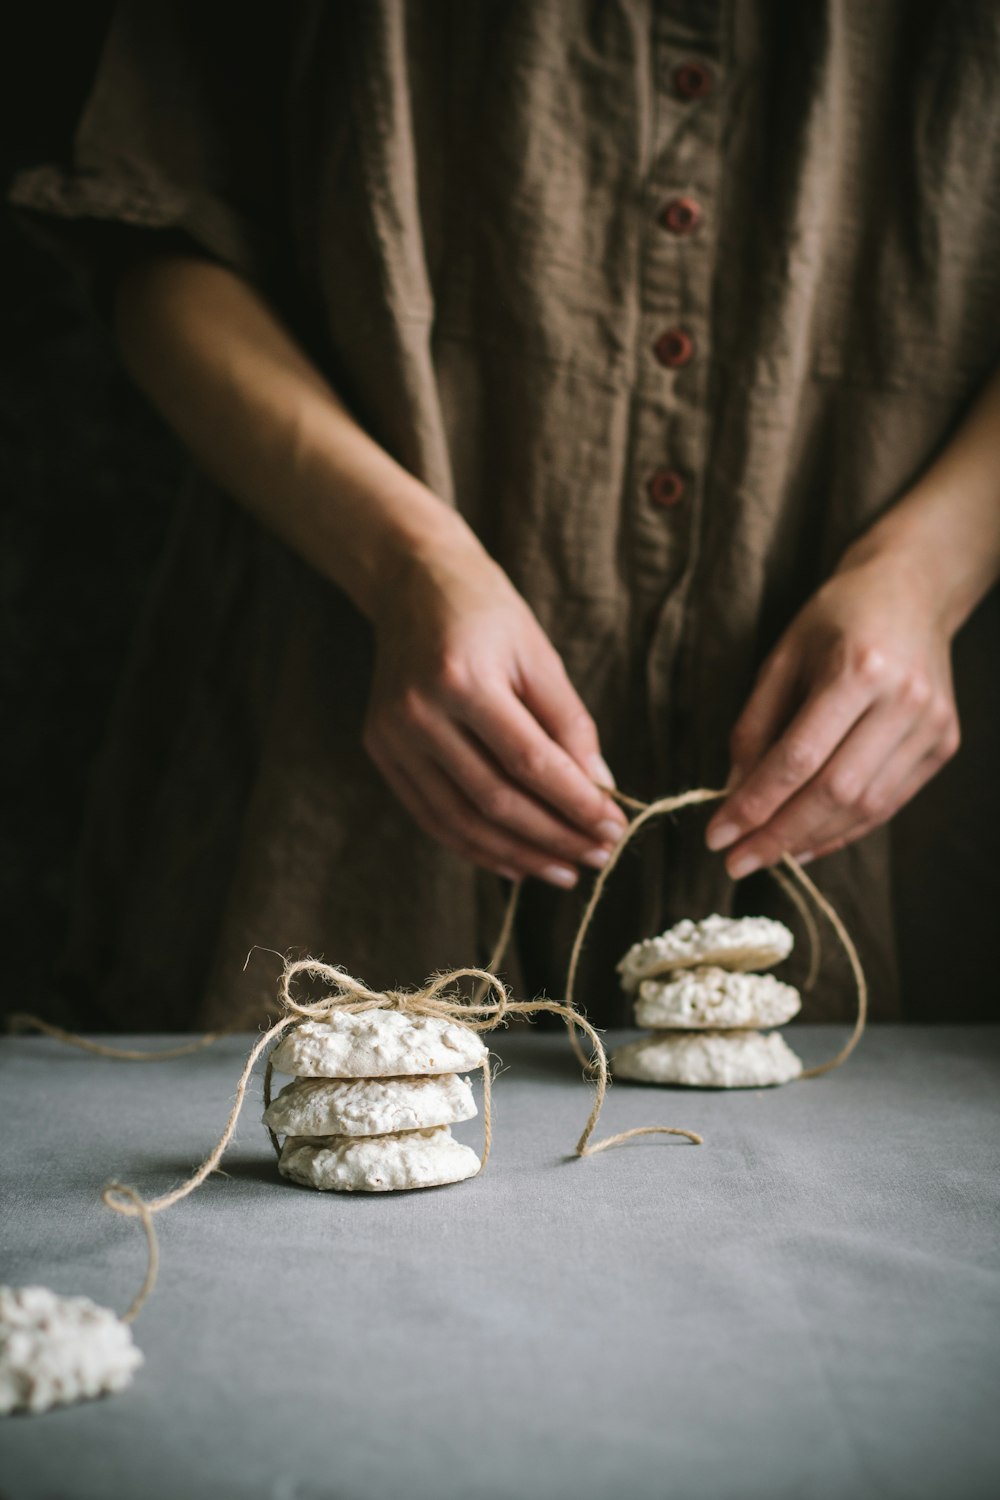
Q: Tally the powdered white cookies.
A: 7